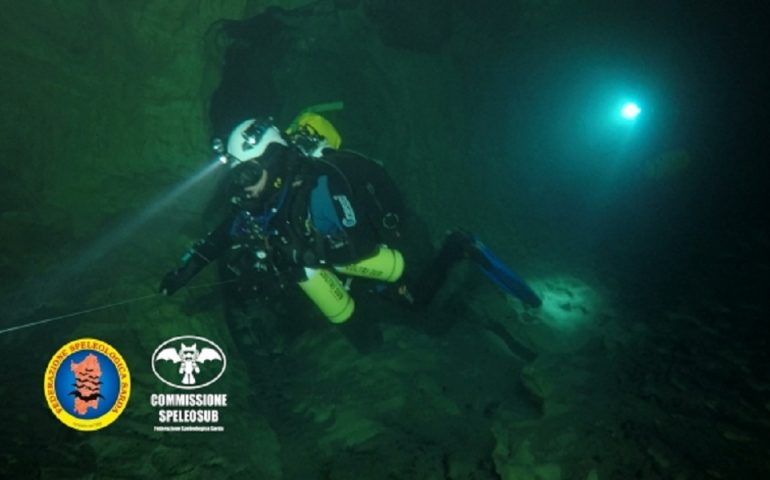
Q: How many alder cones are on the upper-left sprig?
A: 0